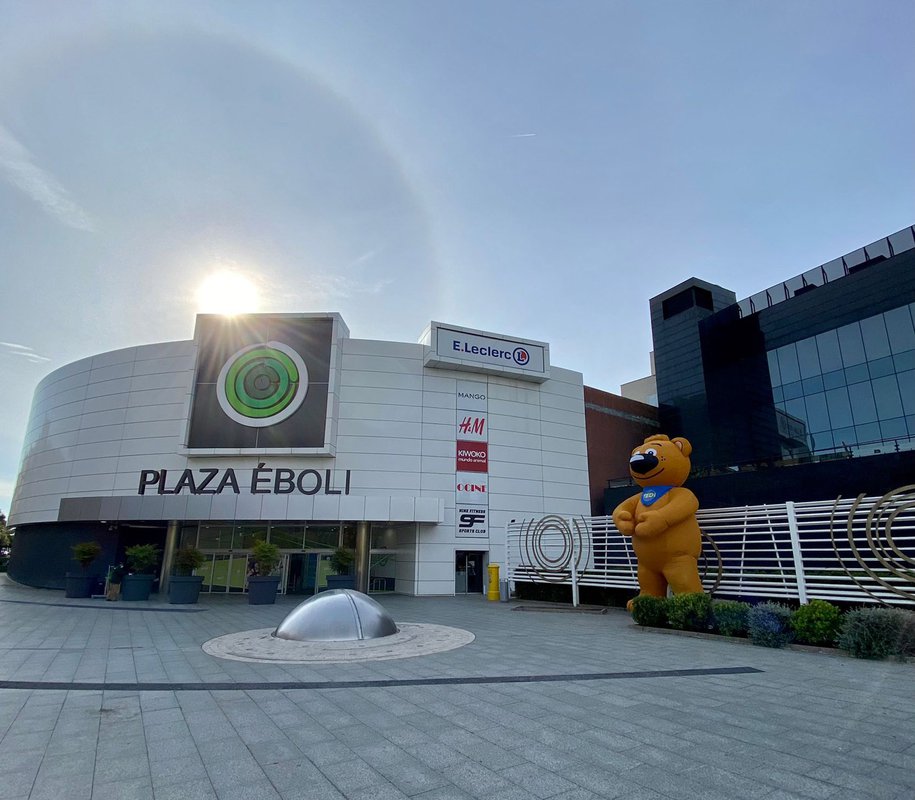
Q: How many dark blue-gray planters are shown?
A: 5